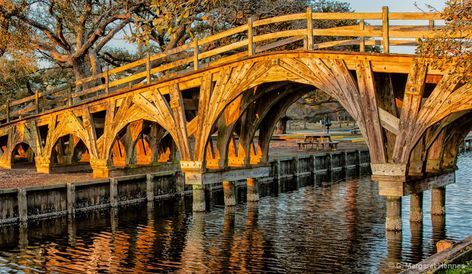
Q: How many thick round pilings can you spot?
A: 6